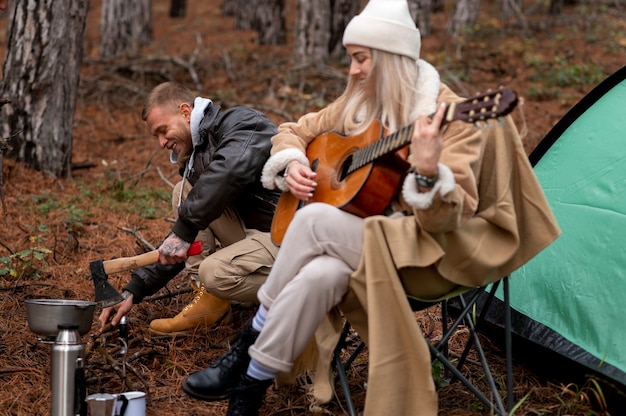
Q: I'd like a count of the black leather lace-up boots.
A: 2